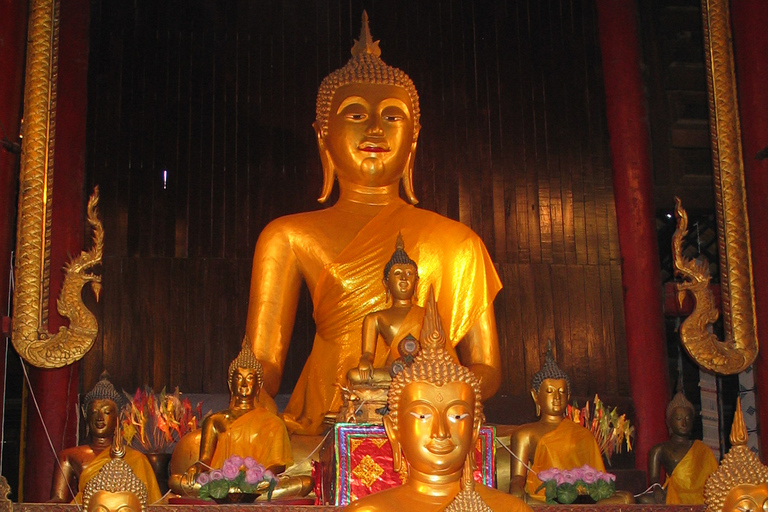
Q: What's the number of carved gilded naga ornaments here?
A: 2